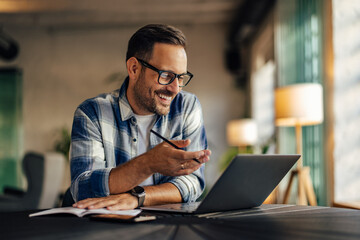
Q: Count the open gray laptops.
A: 1